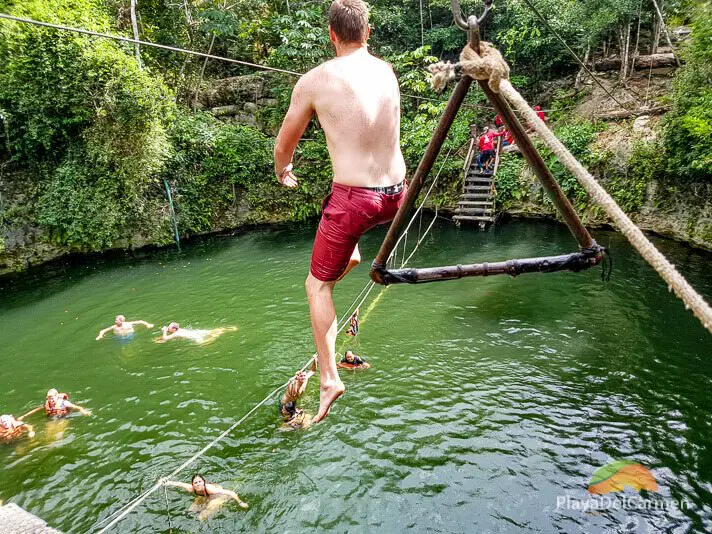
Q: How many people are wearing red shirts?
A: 4